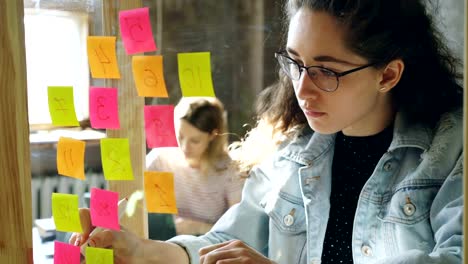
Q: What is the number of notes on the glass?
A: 14